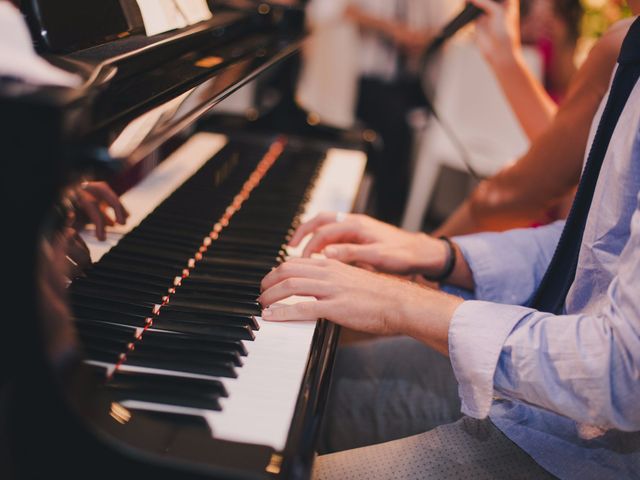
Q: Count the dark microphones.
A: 1